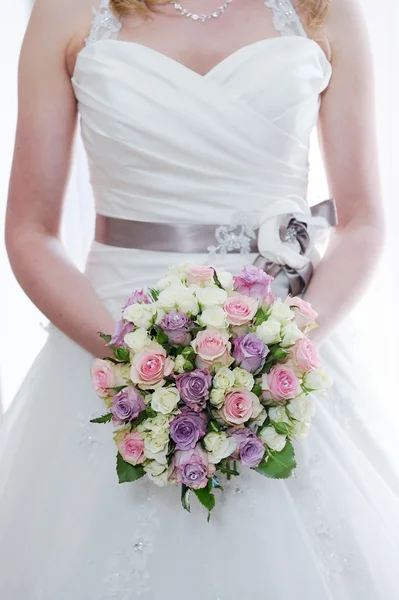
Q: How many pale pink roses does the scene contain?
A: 10